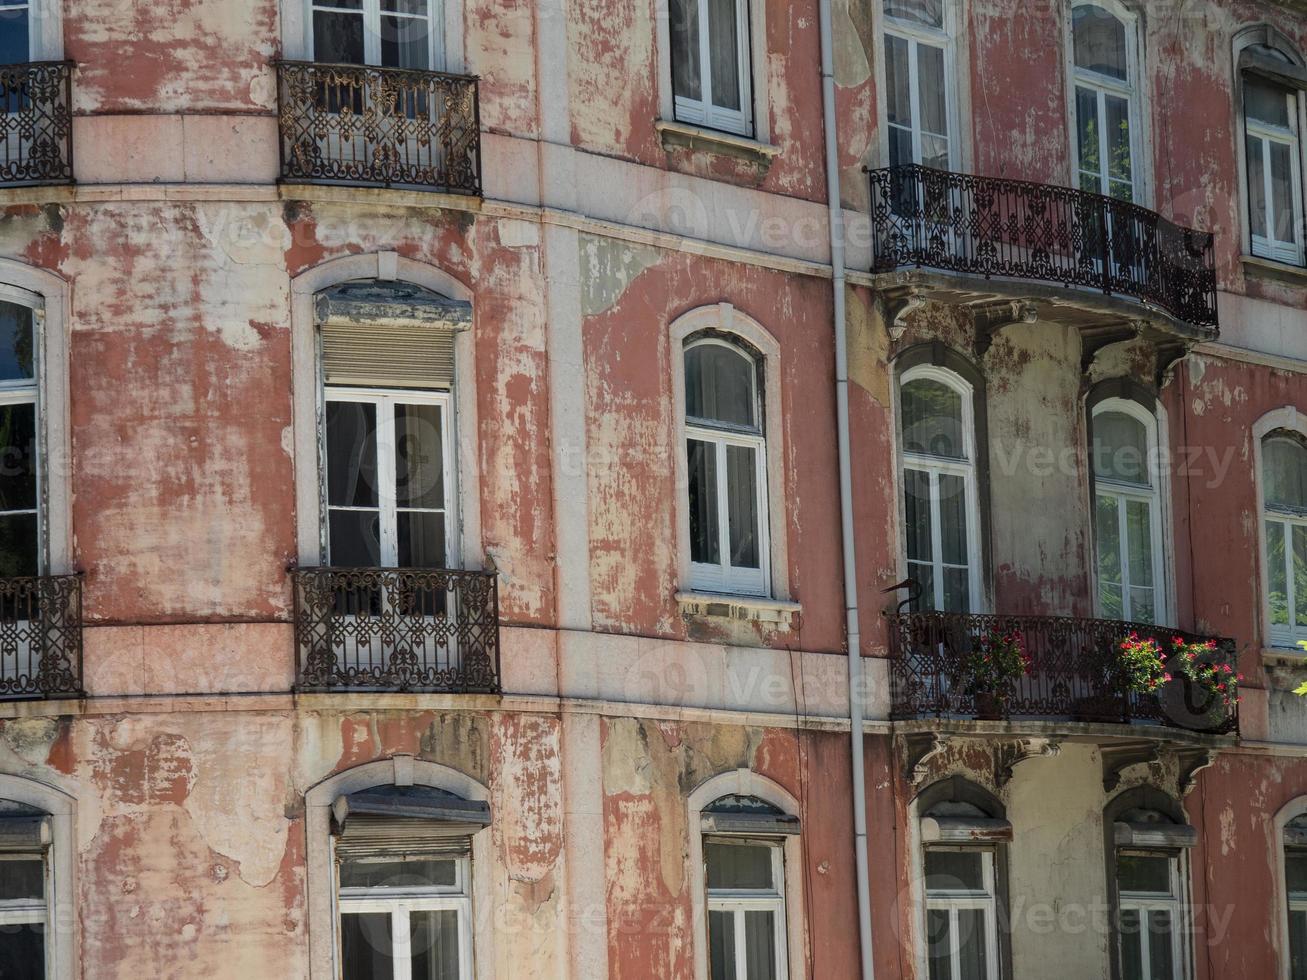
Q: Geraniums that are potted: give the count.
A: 3